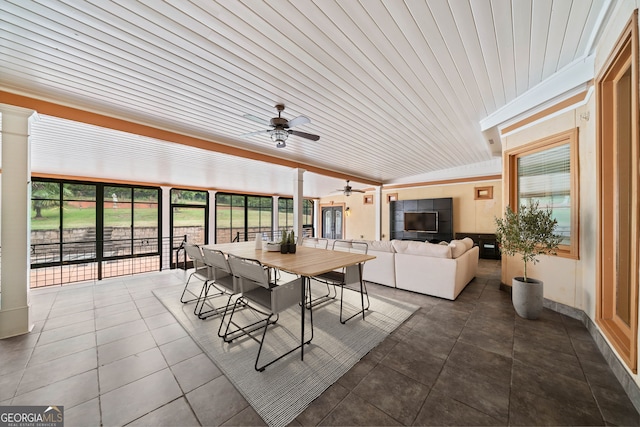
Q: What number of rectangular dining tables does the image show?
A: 1